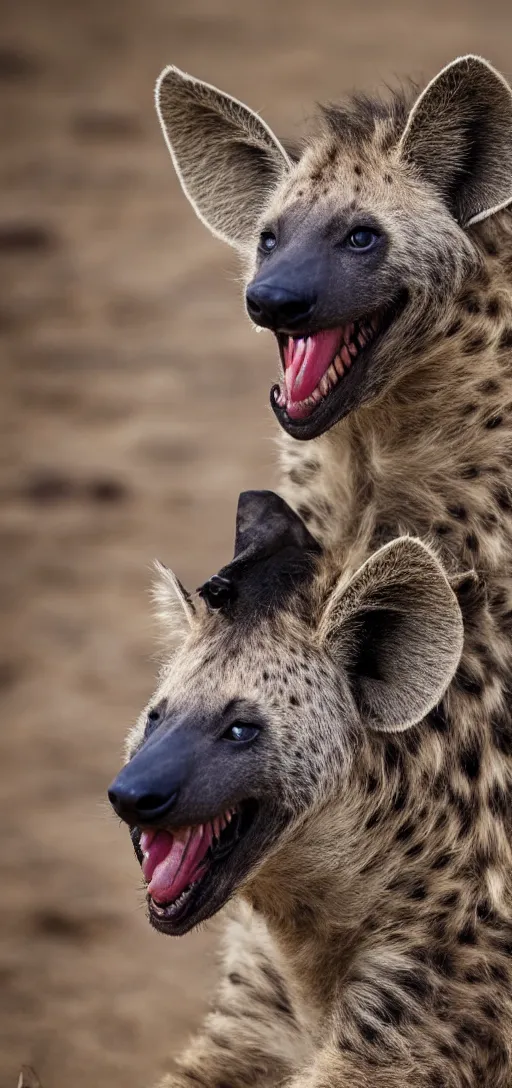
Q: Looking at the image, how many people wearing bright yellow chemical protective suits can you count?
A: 0